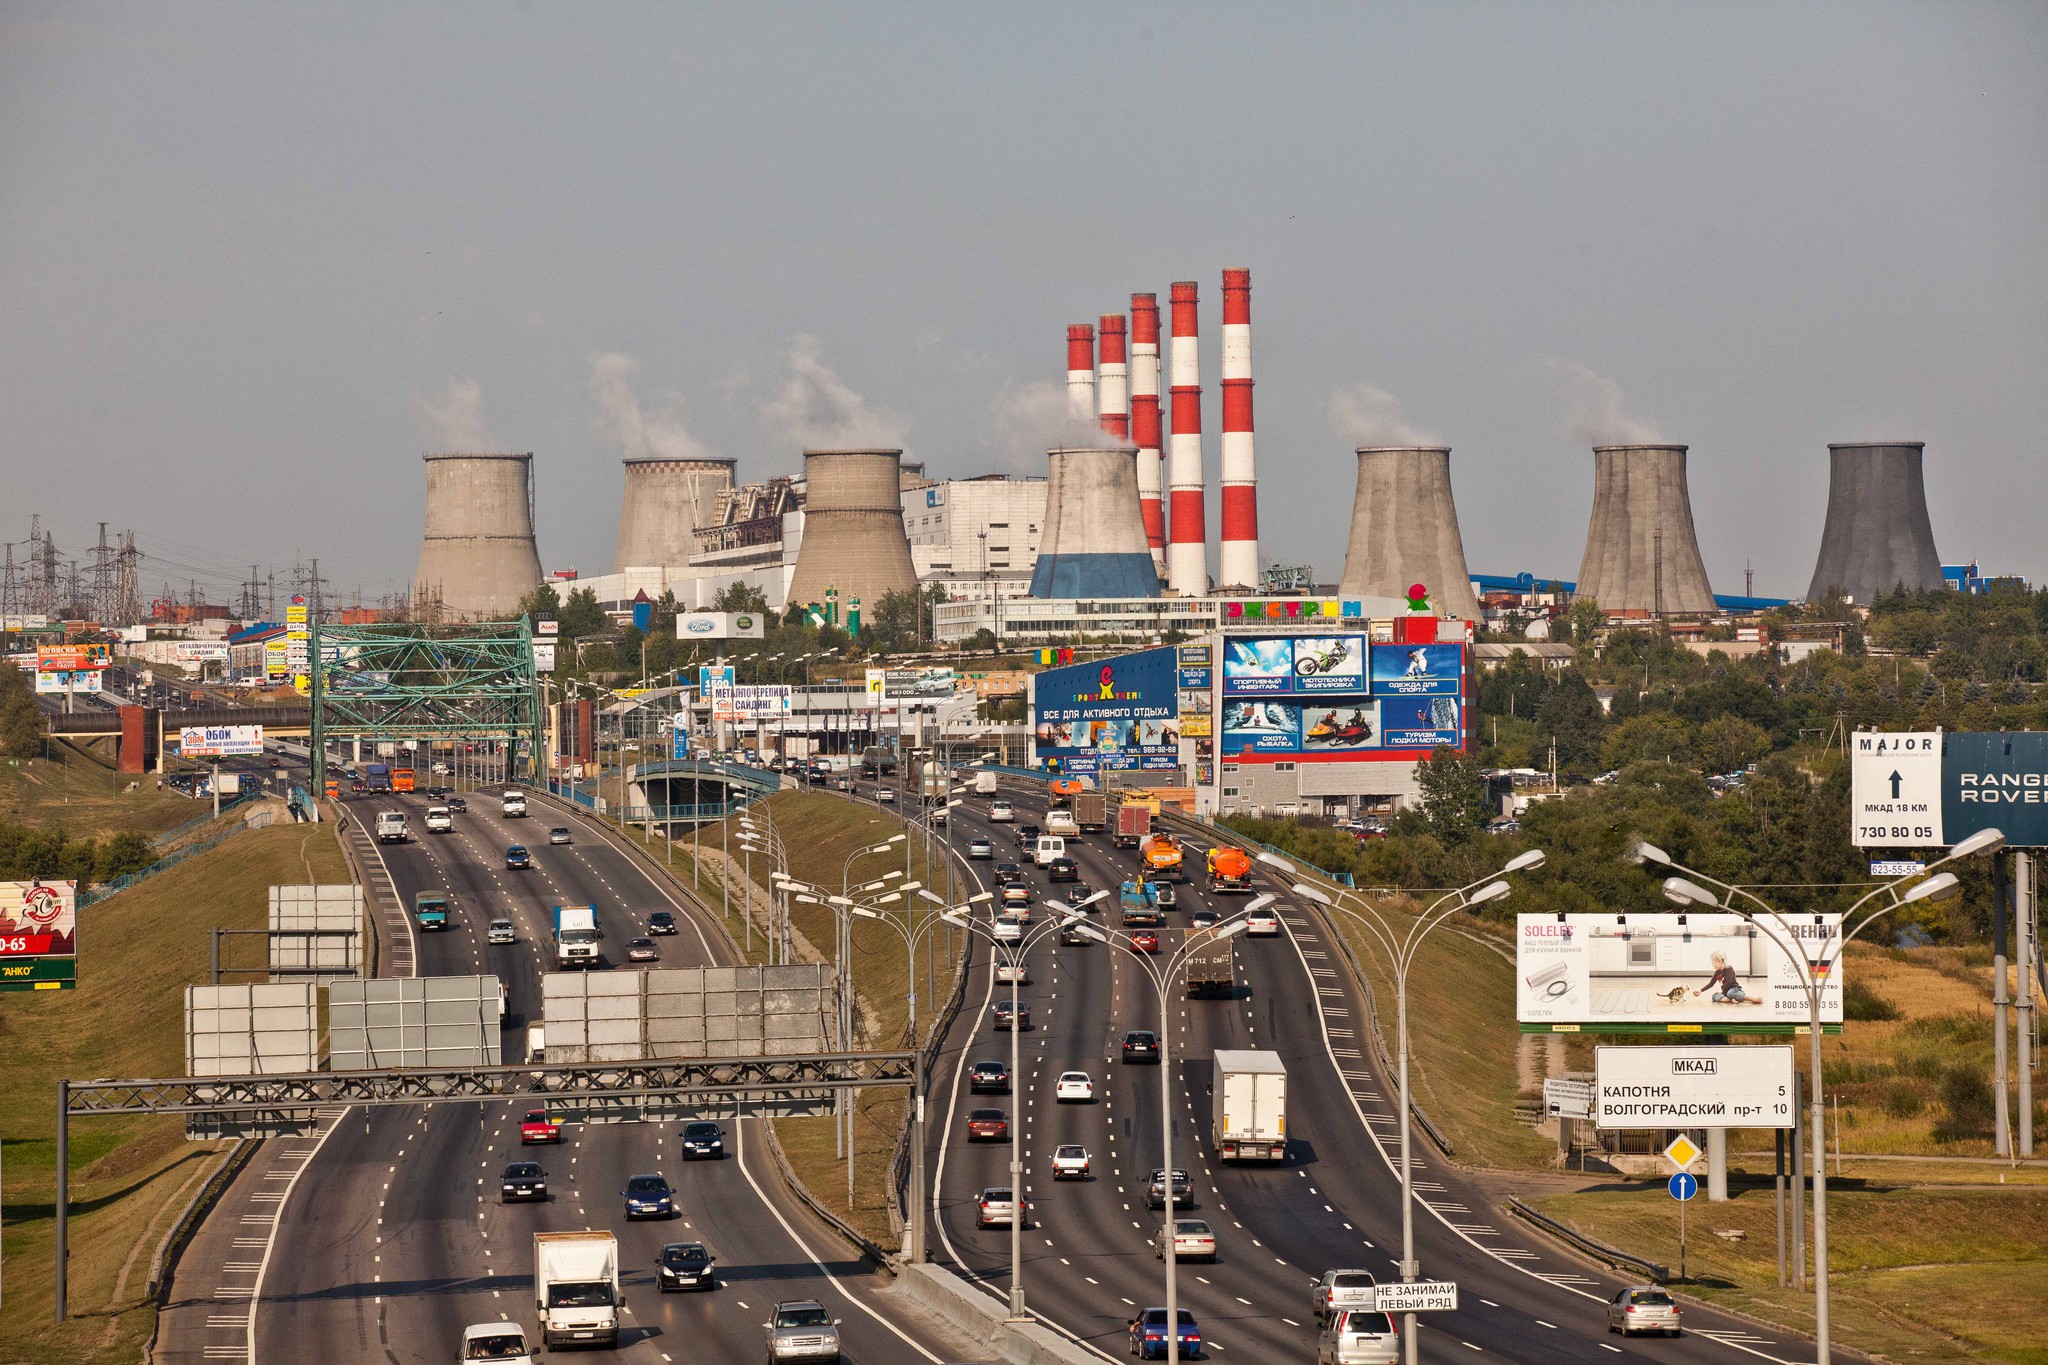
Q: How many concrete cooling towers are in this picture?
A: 7